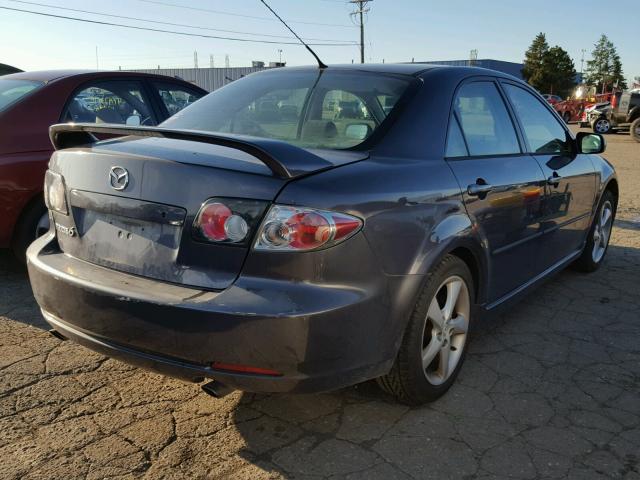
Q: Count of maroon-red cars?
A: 1